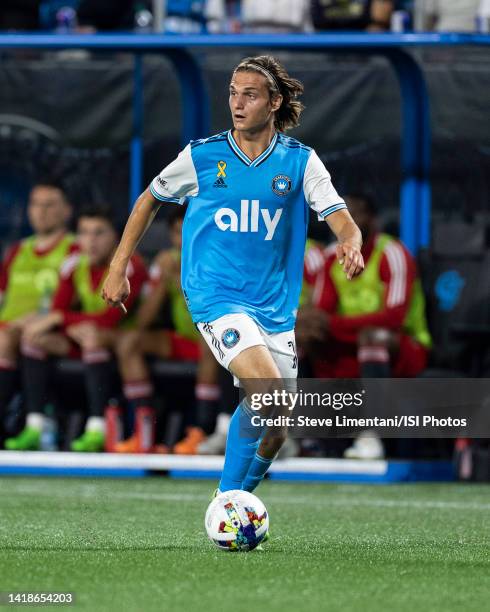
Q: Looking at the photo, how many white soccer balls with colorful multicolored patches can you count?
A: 1